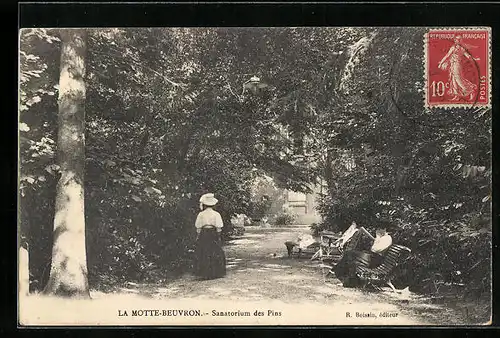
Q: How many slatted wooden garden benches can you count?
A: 1